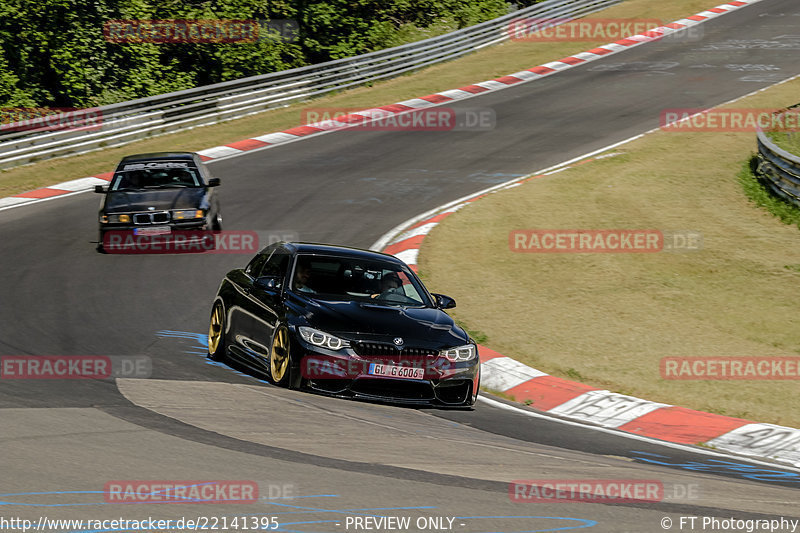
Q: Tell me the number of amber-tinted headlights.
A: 2